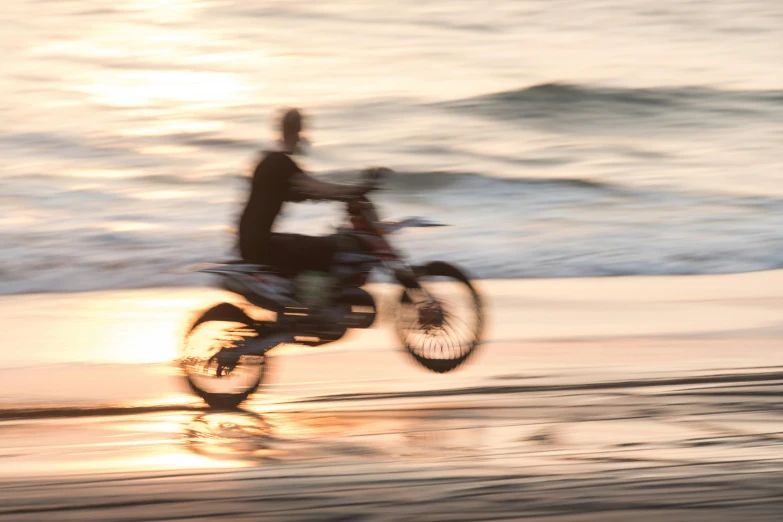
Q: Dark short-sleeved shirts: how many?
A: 1